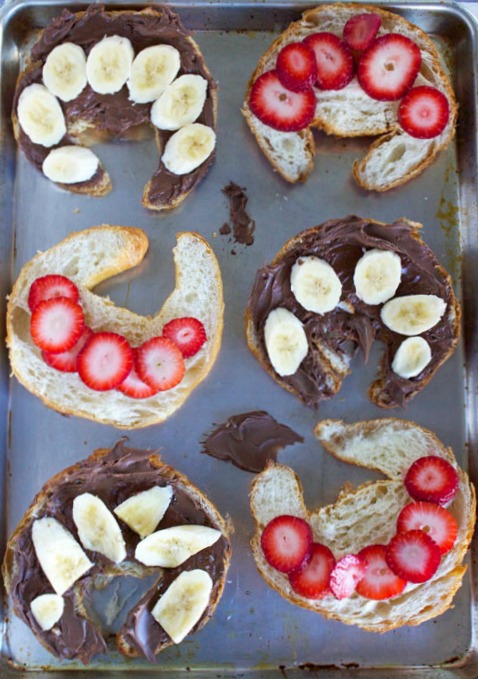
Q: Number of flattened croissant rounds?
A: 6